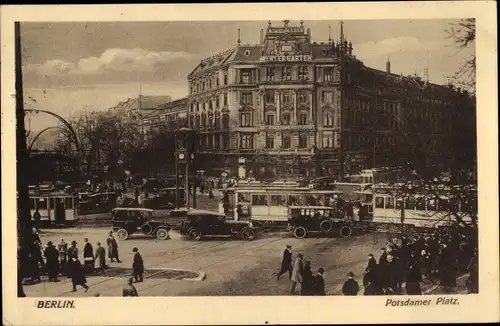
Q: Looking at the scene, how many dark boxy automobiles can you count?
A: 3